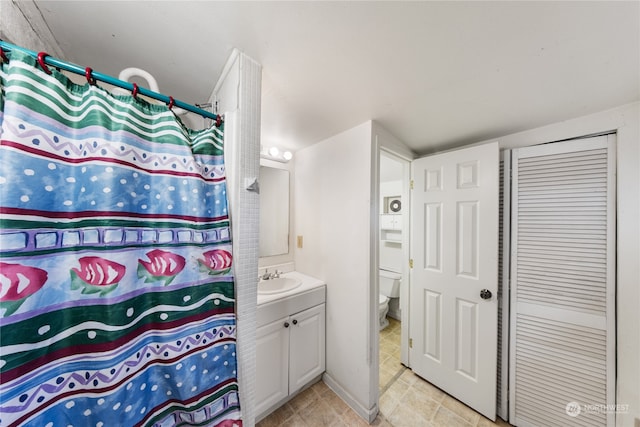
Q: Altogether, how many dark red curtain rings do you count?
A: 6